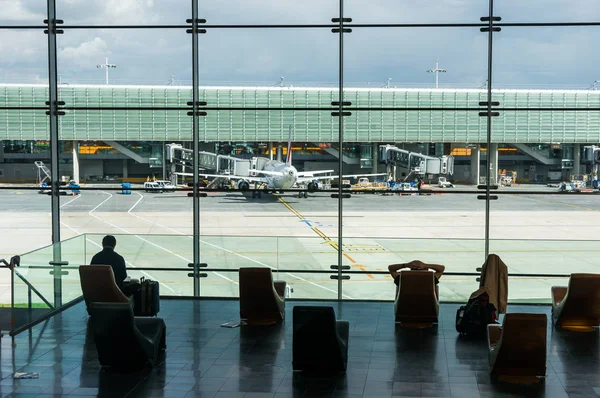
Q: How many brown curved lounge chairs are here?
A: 5